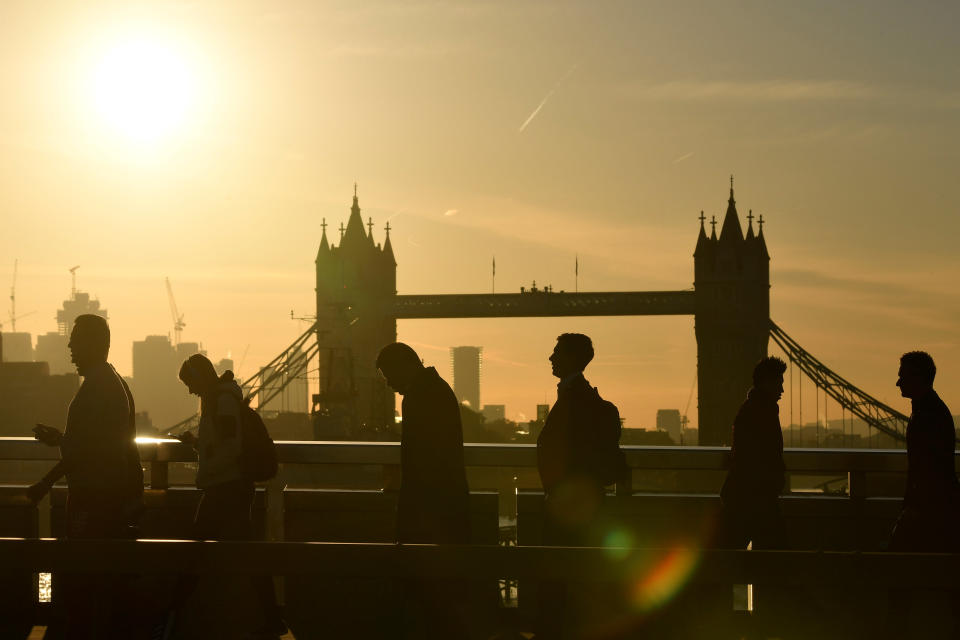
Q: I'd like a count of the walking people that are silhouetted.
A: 6